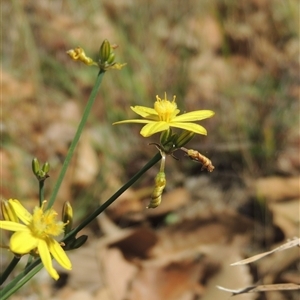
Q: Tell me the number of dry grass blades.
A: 2